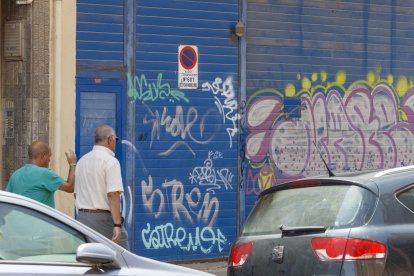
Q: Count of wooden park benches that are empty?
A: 0